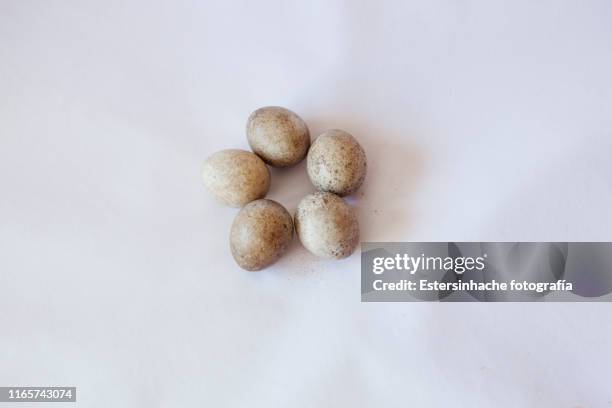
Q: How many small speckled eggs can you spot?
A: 5